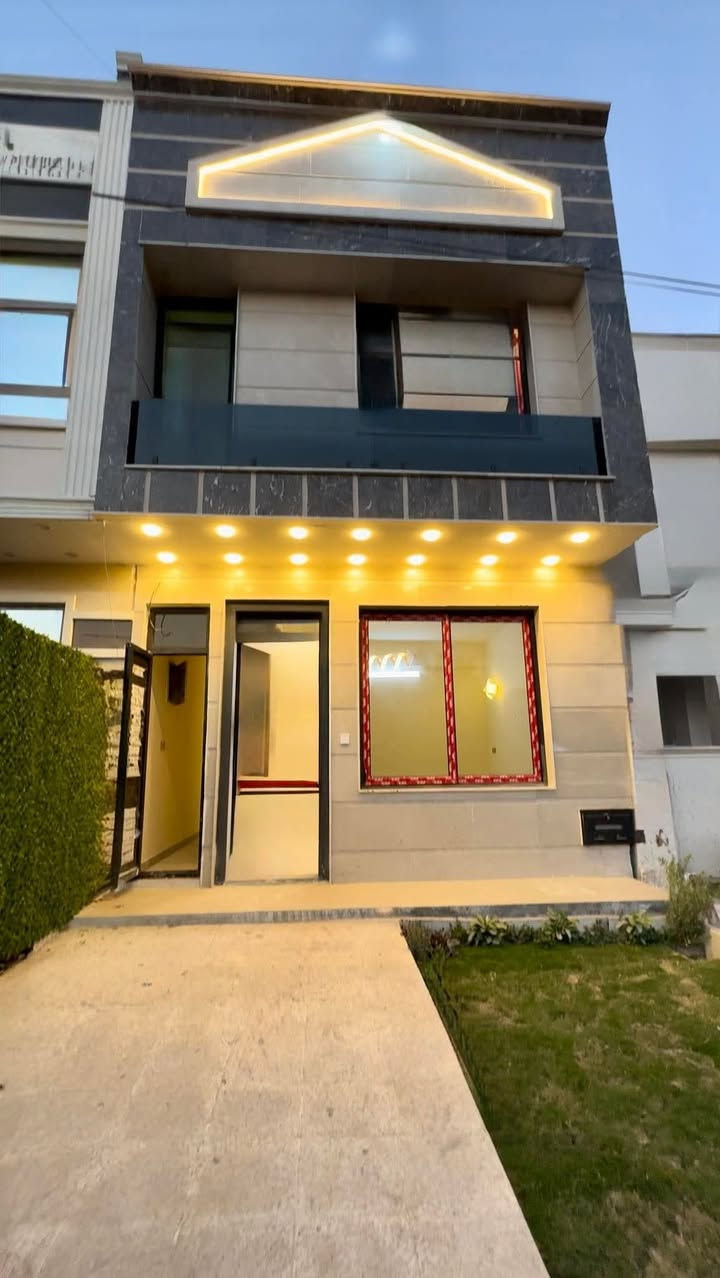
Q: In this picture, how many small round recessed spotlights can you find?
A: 14